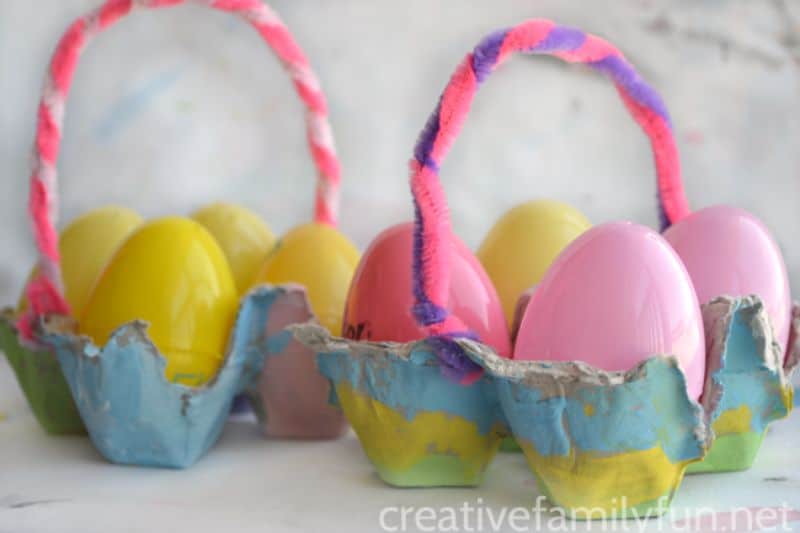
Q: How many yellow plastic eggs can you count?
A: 5